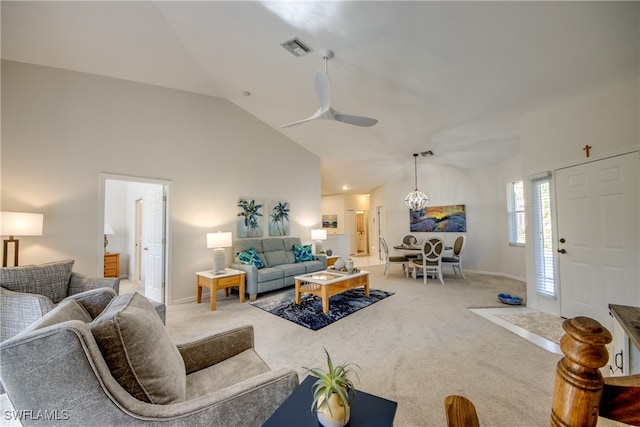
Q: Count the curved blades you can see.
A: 3